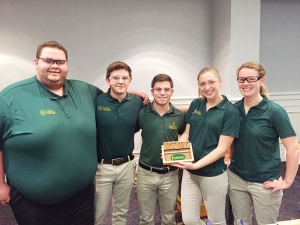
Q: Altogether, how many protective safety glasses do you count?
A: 5